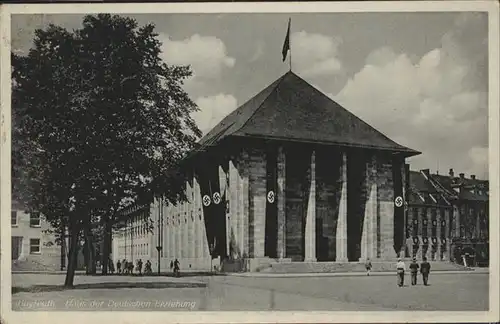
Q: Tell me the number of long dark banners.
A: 4